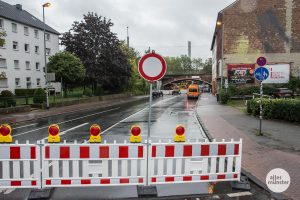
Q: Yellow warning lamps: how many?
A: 5